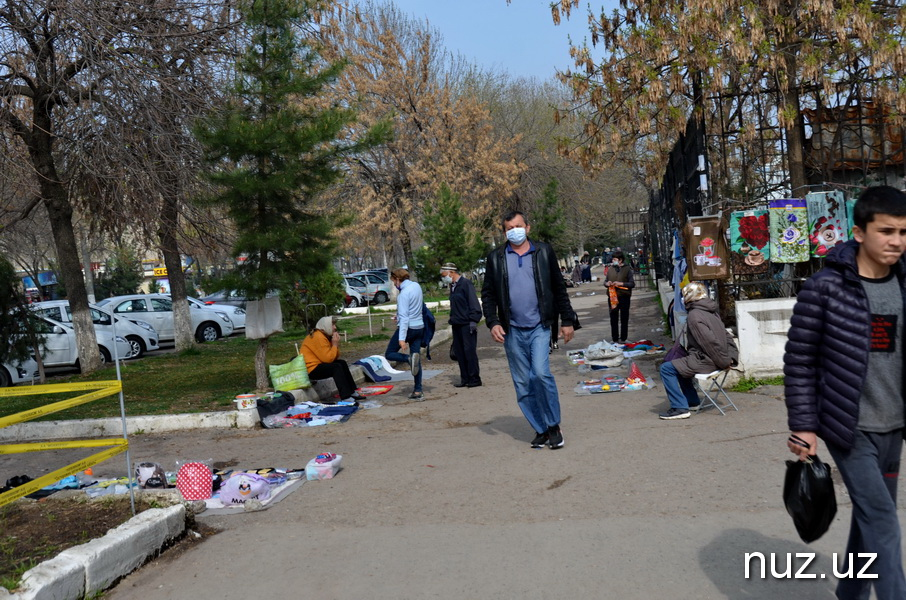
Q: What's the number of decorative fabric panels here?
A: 5